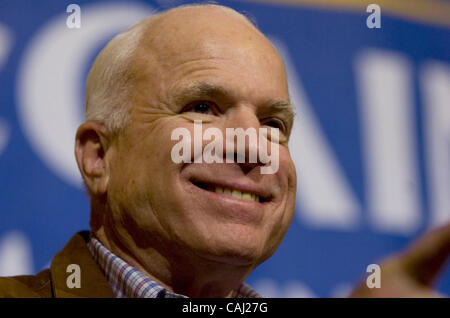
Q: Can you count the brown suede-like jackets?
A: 1